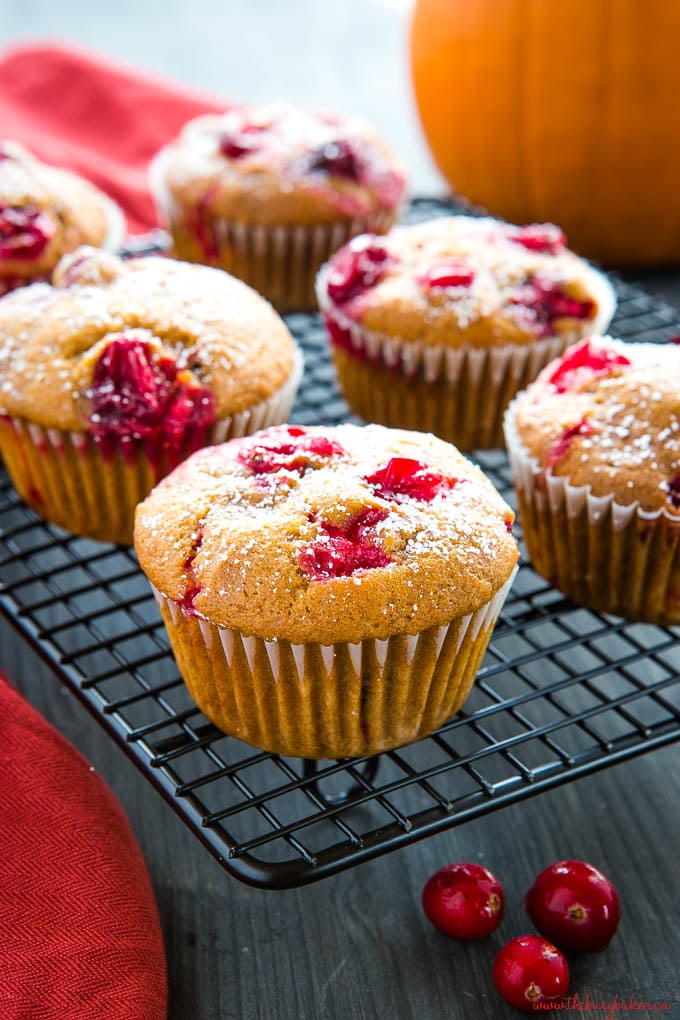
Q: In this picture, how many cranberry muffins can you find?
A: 6